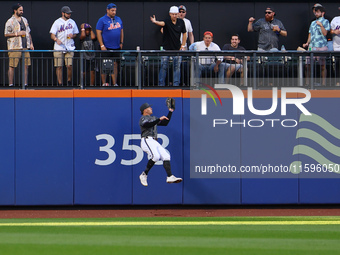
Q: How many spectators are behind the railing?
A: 11